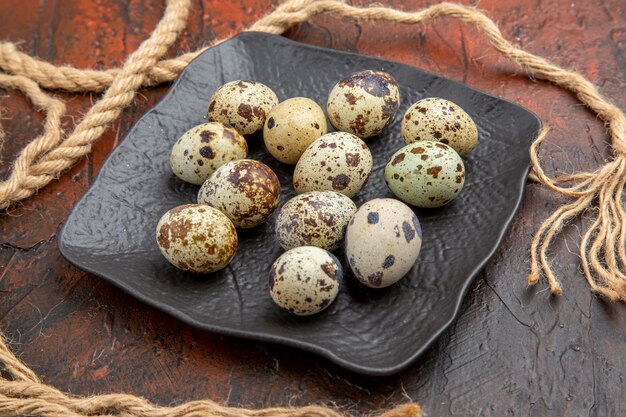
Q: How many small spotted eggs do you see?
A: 12